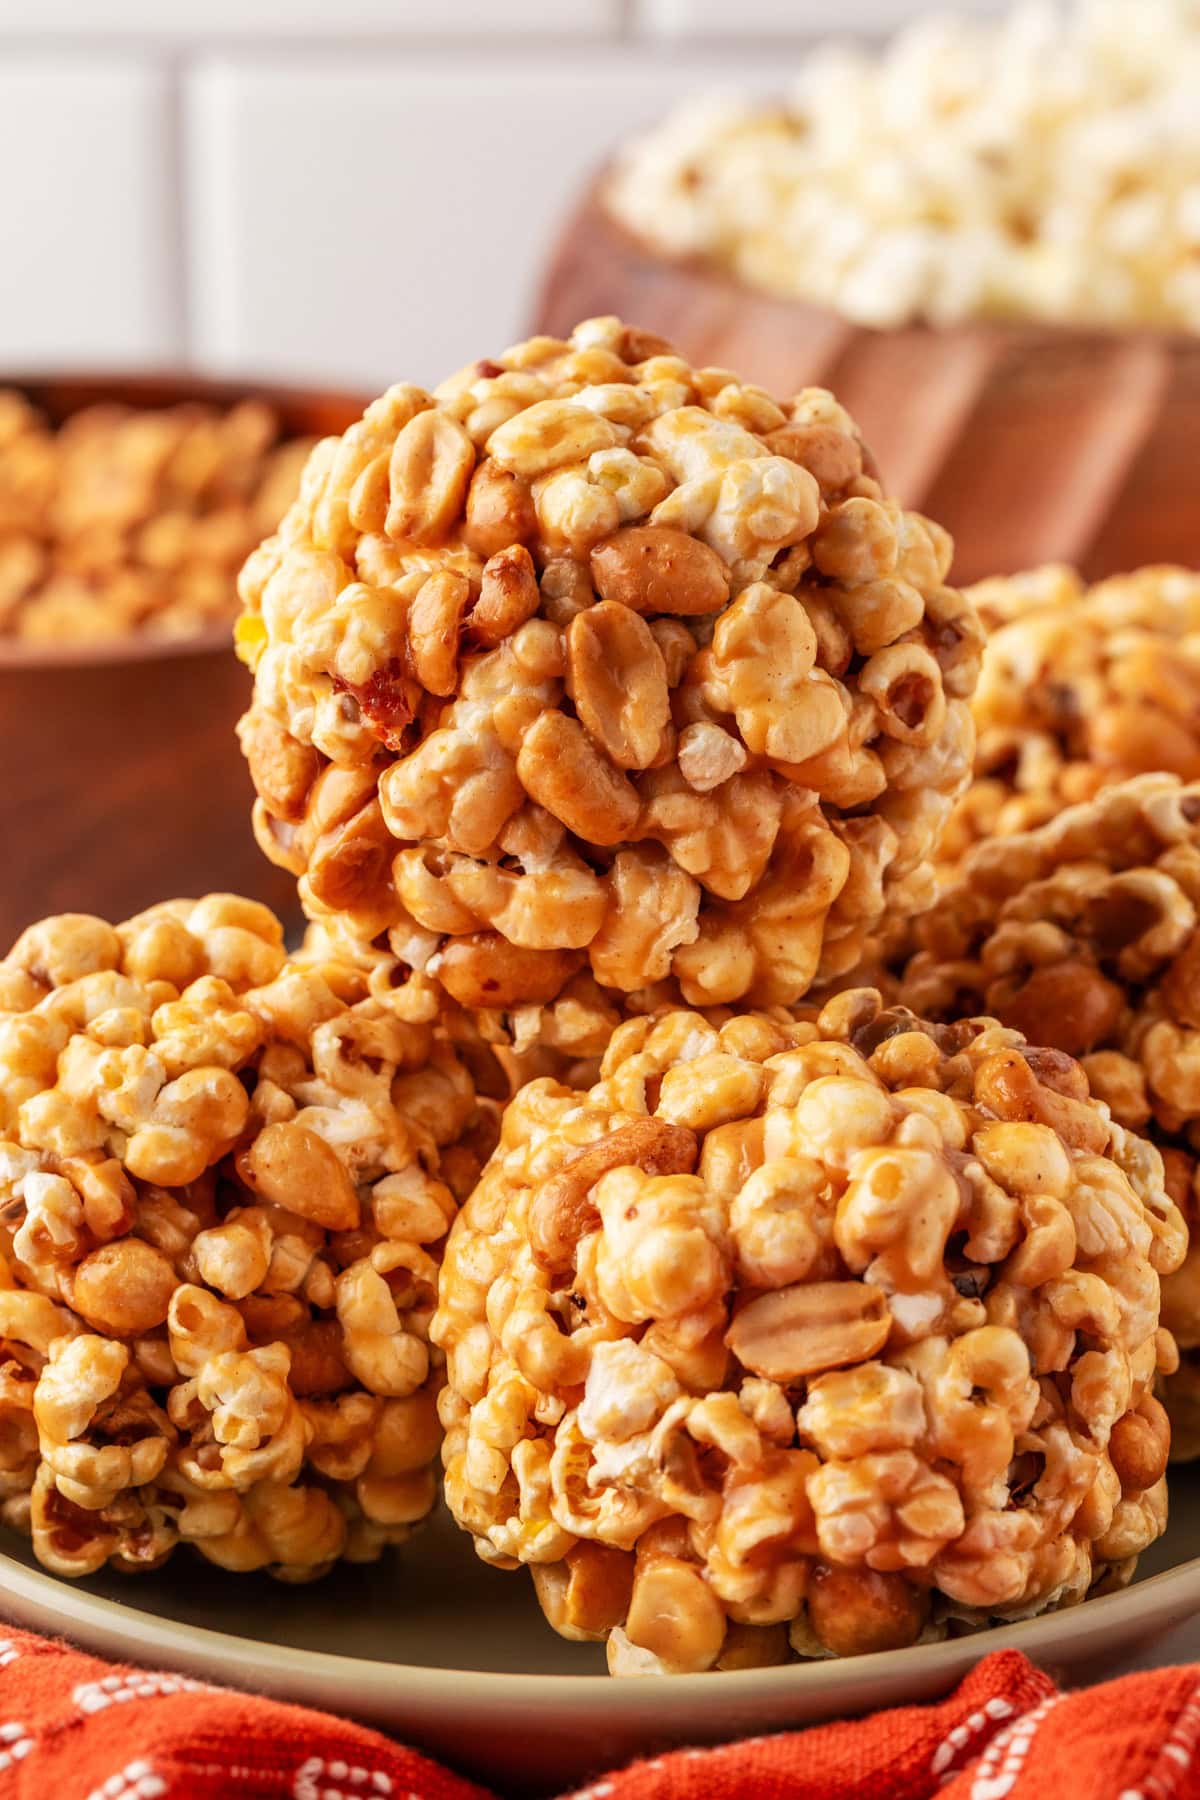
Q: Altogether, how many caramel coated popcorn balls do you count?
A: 5